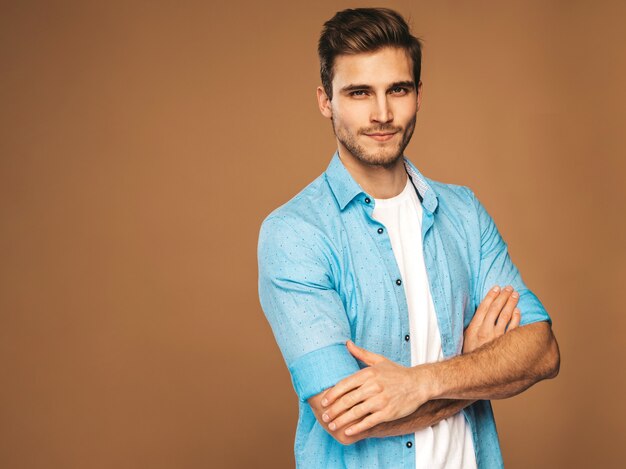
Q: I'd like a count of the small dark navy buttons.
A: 5